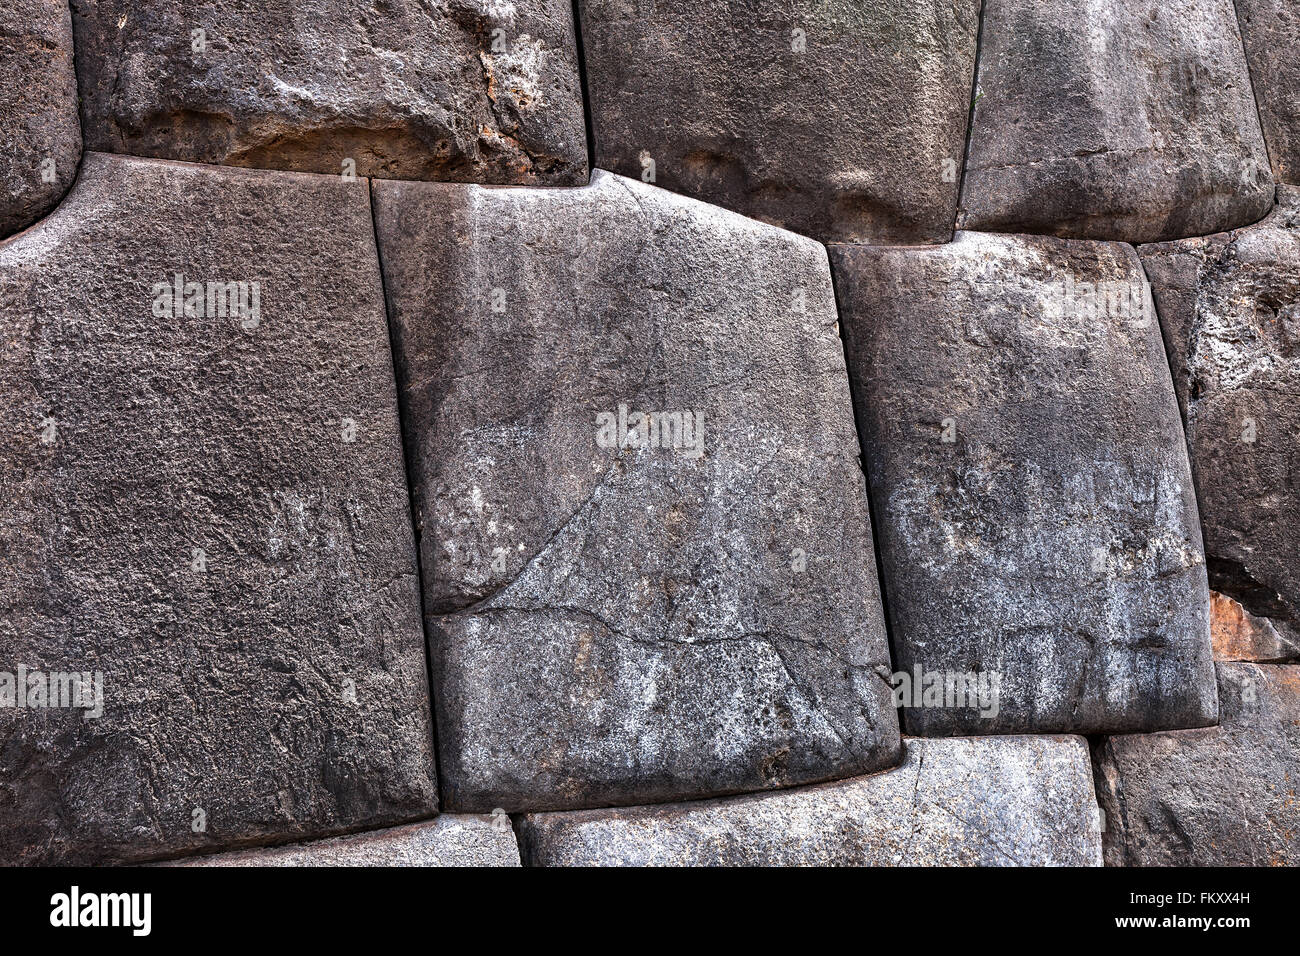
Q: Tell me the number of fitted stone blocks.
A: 12